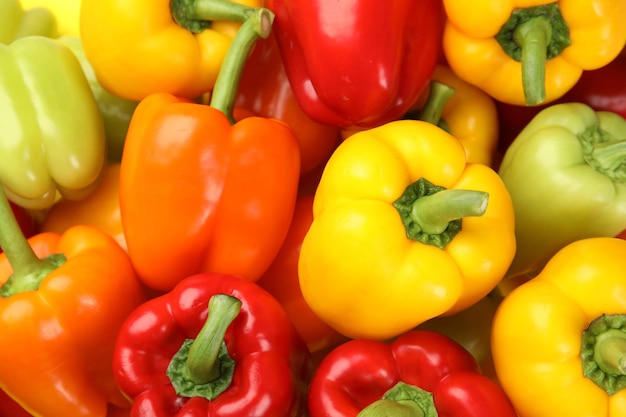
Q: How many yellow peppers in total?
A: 5